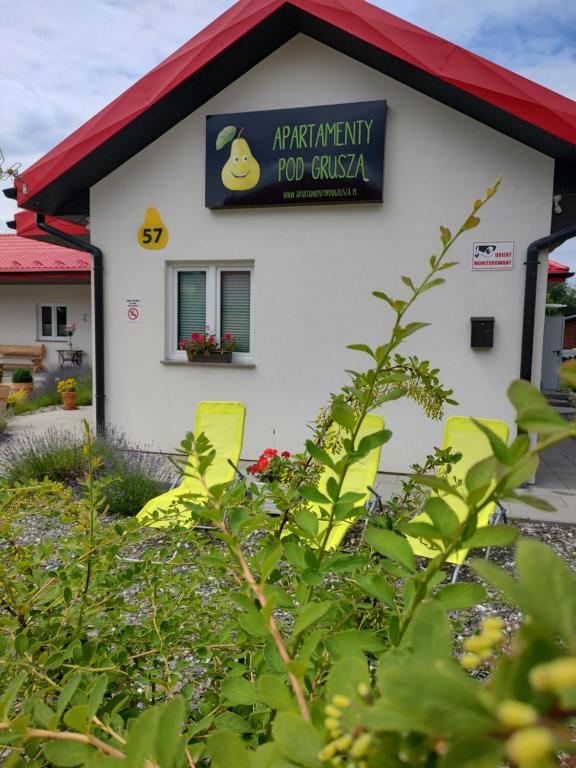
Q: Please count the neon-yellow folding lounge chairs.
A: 3